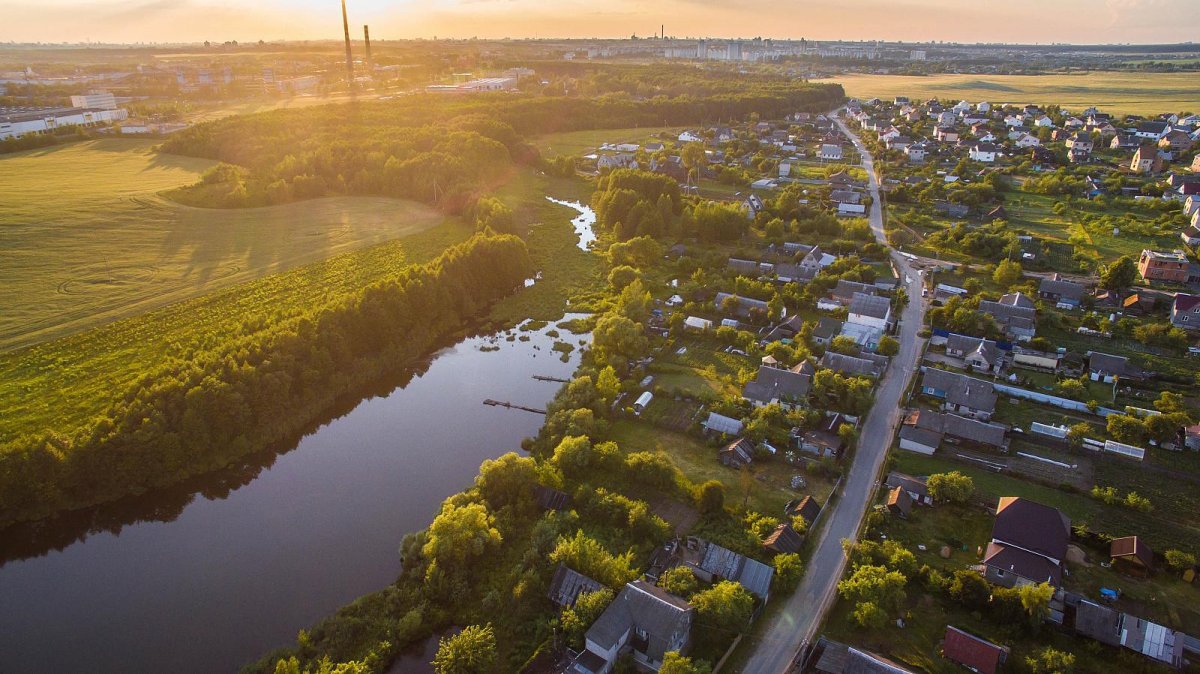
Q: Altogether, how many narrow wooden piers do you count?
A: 2